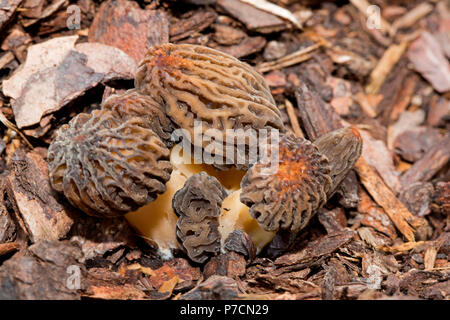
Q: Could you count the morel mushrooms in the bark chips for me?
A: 6